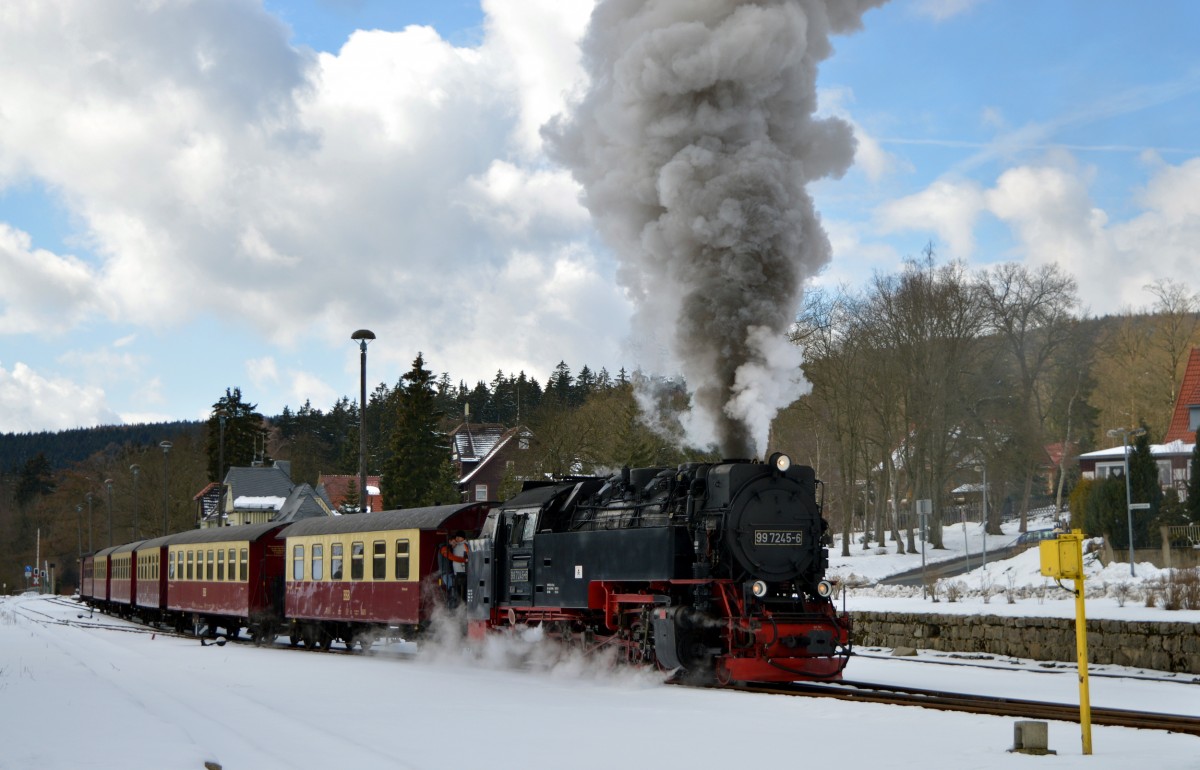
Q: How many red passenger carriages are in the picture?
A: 6